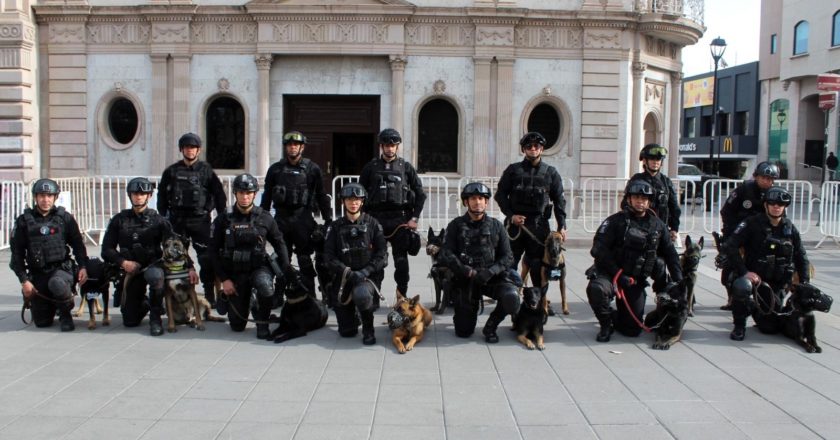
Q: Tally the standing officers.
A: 6